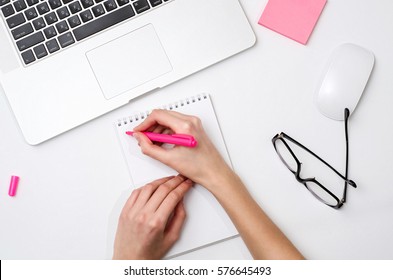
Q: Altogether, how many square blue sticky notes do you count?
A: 0